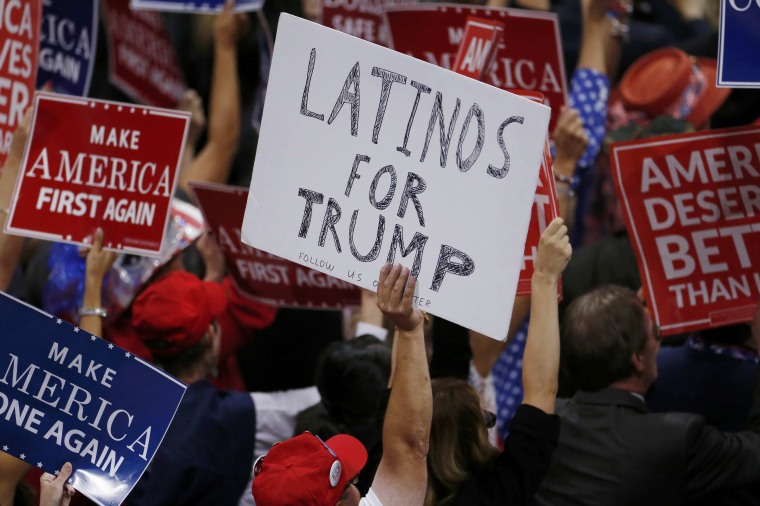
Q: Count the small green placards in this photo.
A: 0